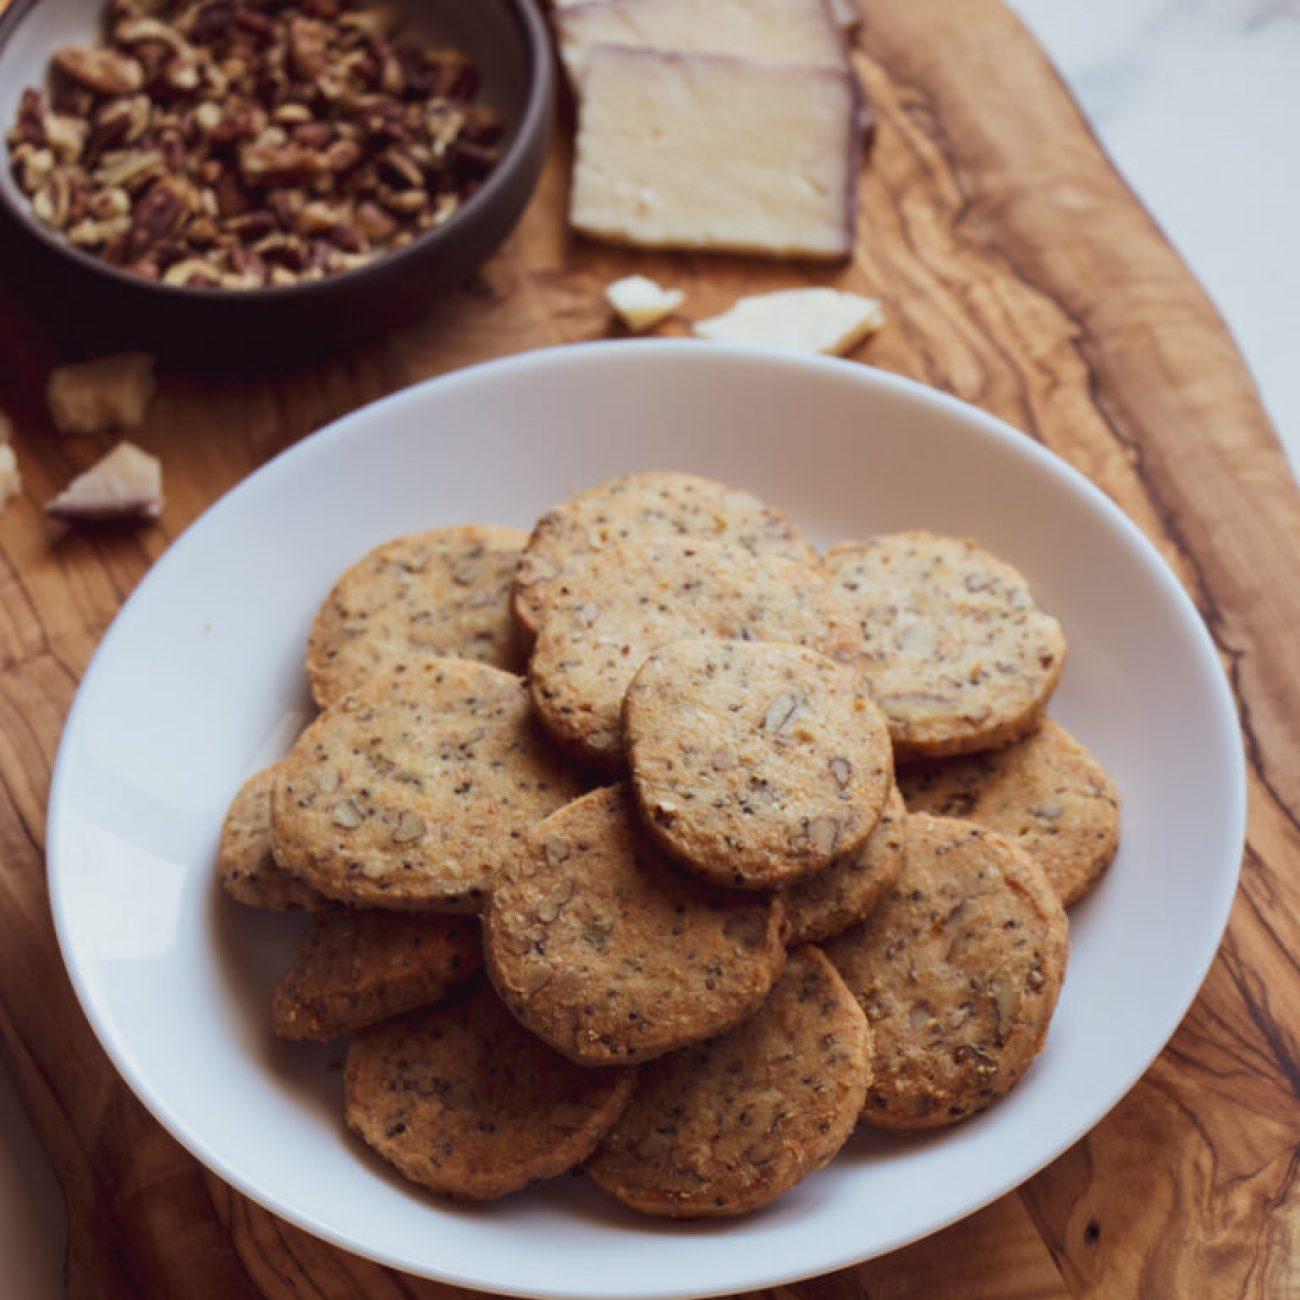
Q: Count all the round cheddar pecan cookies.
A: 14